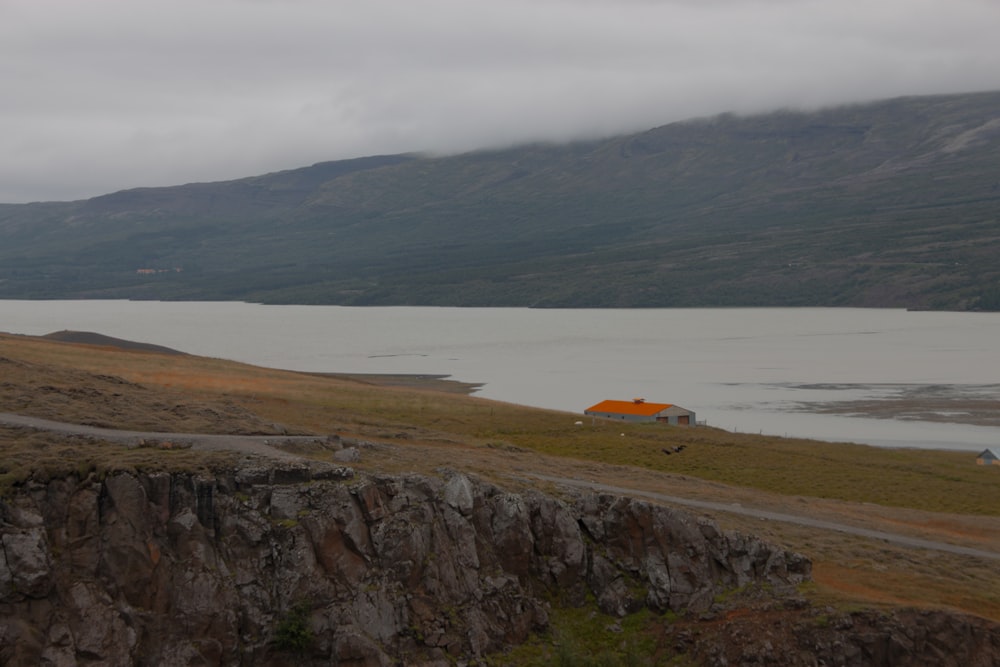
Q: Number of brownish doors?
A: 2